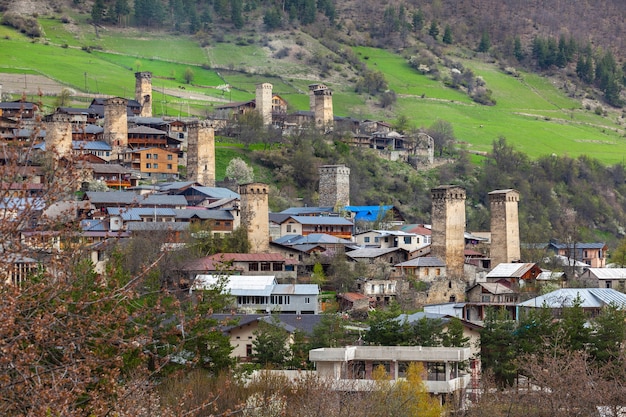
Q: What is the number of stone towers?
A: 11